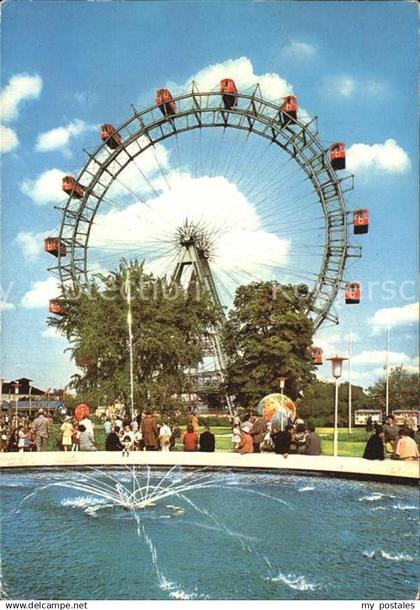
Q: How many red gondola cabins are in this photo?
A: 11